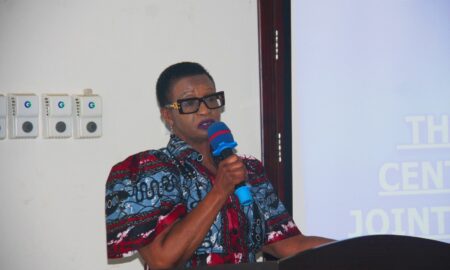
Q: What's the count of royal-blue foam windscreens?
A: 1